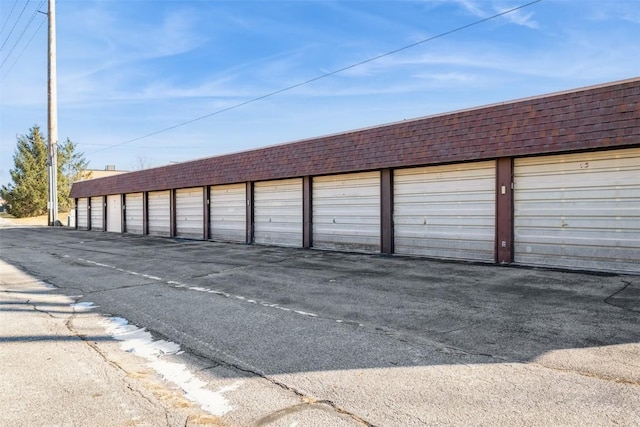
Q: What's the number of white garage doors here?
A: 11